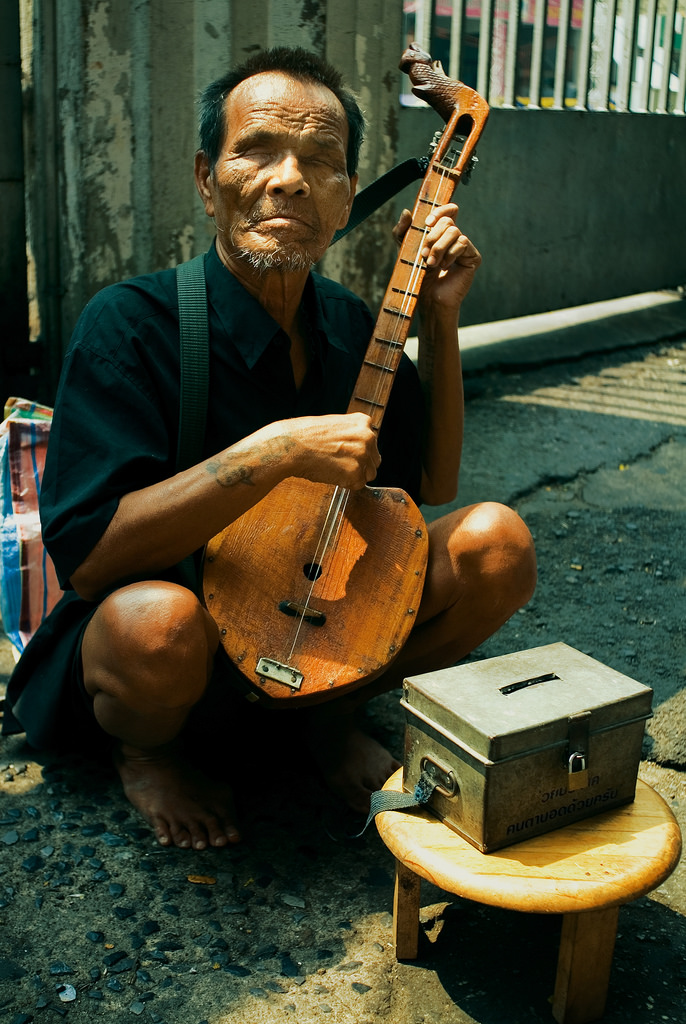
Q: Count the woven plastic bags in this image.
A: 1